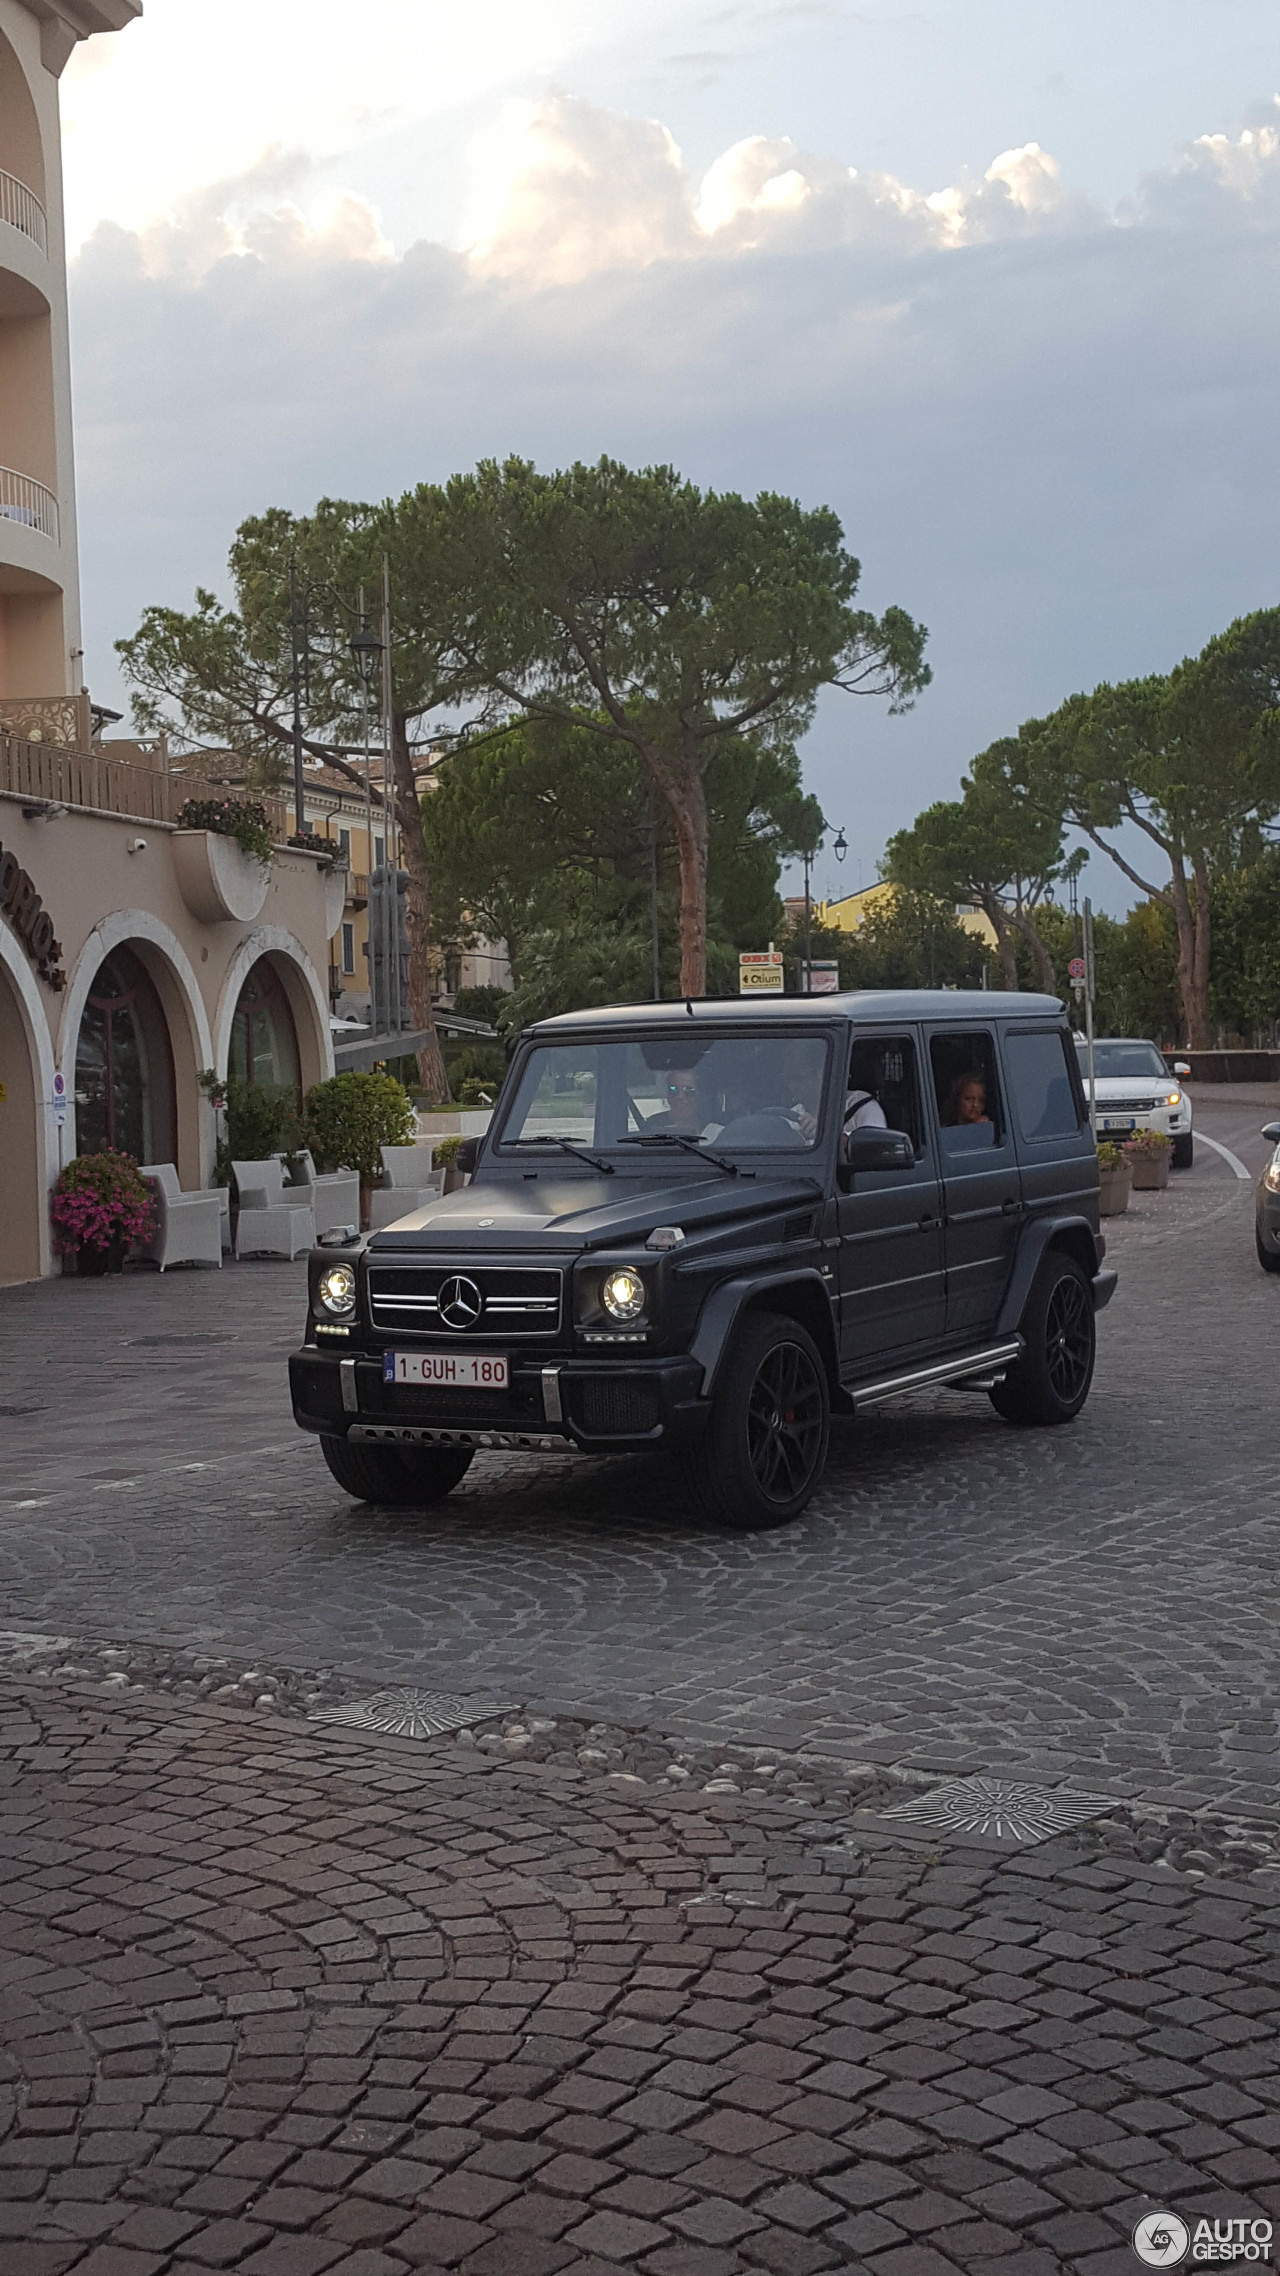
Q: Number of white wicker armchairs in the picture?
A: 4